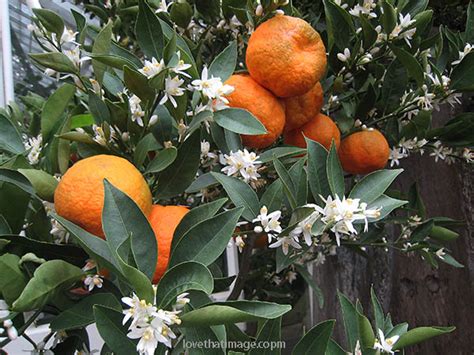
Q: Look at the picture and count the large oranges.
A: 7